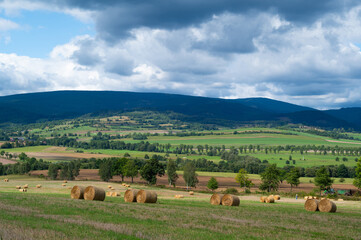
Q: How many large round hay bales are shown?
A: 8